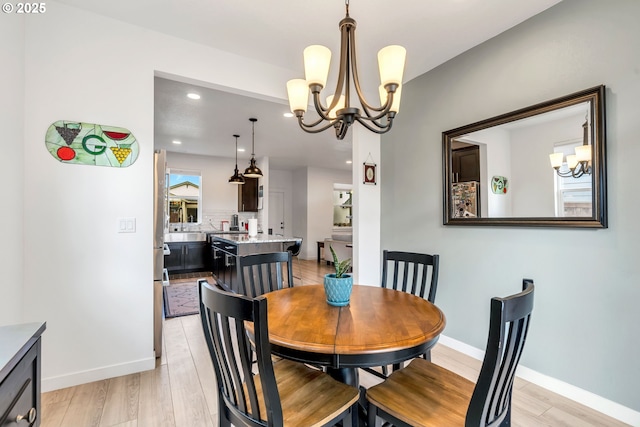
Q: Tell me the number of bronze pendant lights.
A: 2